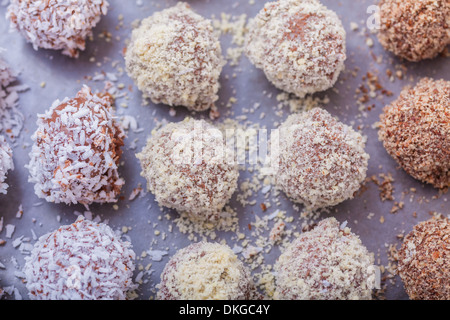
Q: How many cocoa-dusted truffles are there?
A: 3